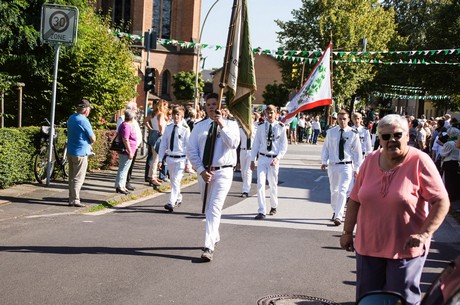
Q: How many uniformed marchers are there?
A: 6